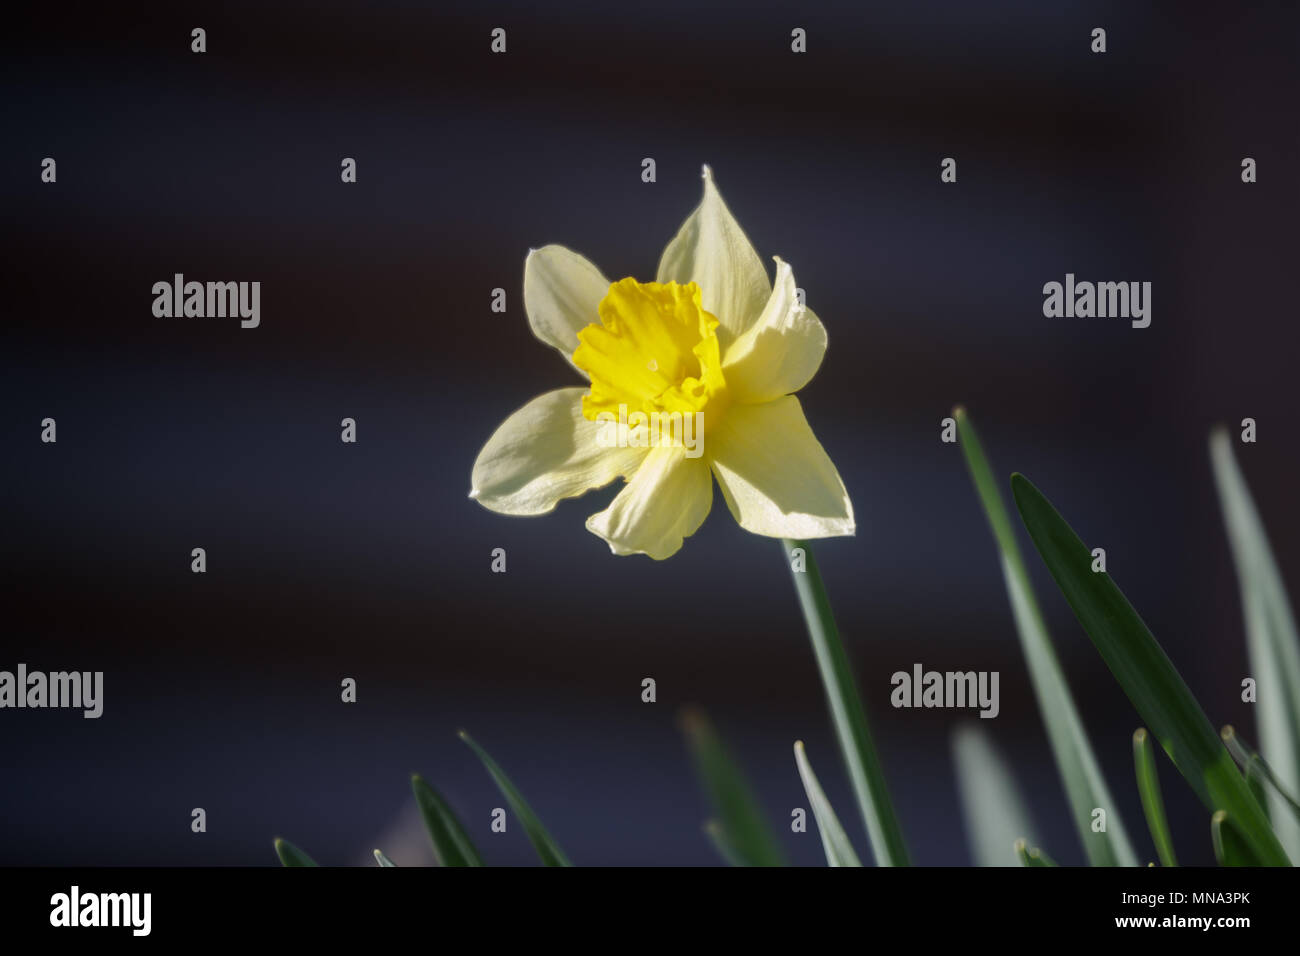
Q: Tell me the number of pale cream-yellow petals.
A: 6